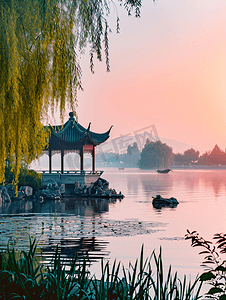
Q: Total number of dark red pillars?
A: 4